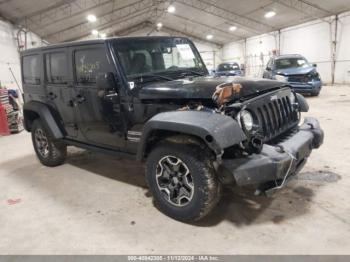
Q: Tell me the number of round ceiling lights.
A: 8